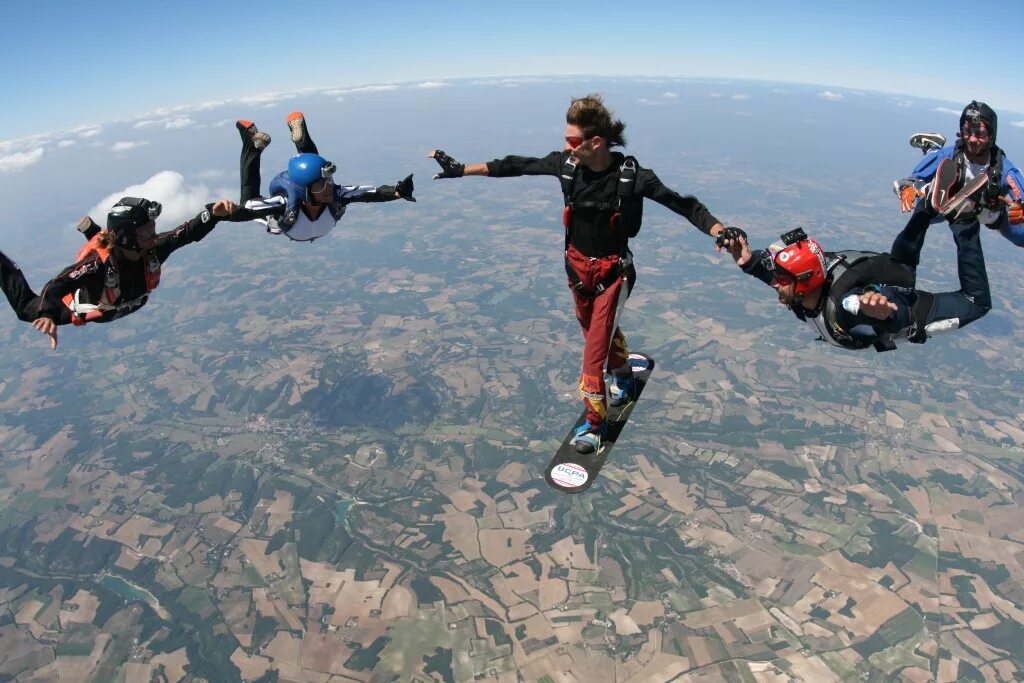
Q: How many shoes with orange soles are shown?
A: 2